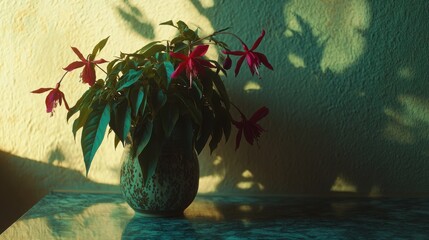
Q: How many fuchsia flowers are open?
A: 5